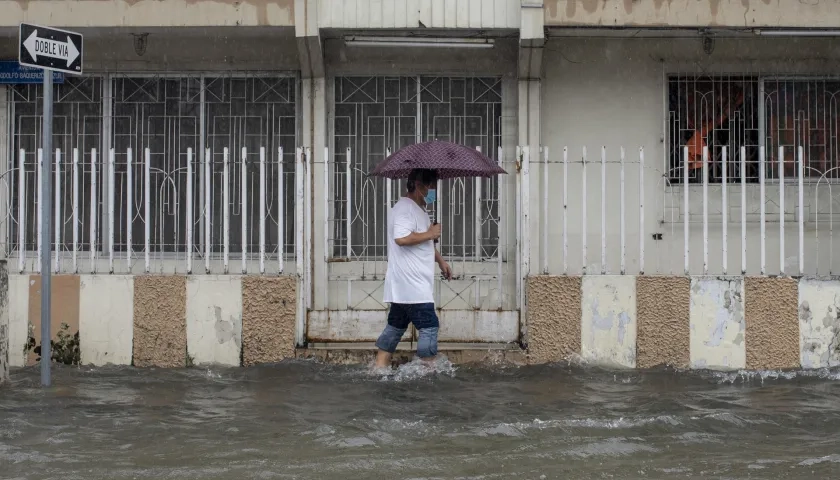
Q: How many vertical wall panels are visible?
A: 12